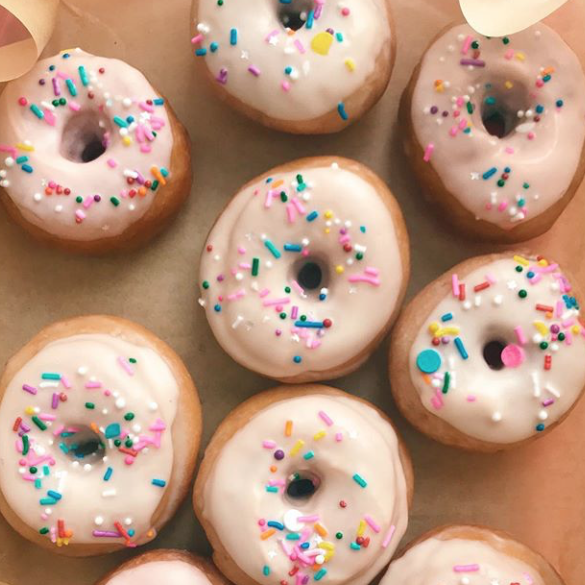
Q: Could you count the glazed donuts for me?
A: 9